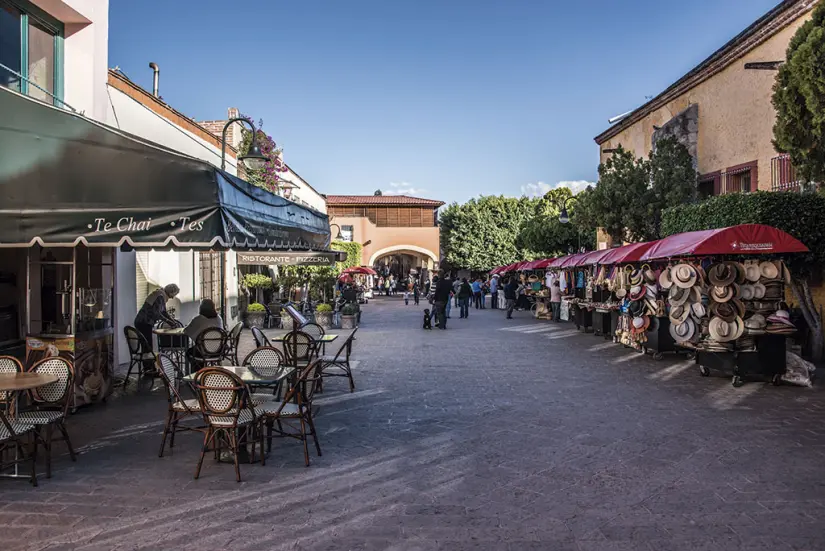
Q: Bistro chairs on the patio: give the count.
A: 15